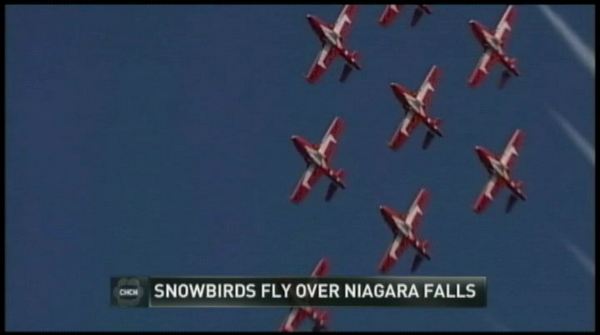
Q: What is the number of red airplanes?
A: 8